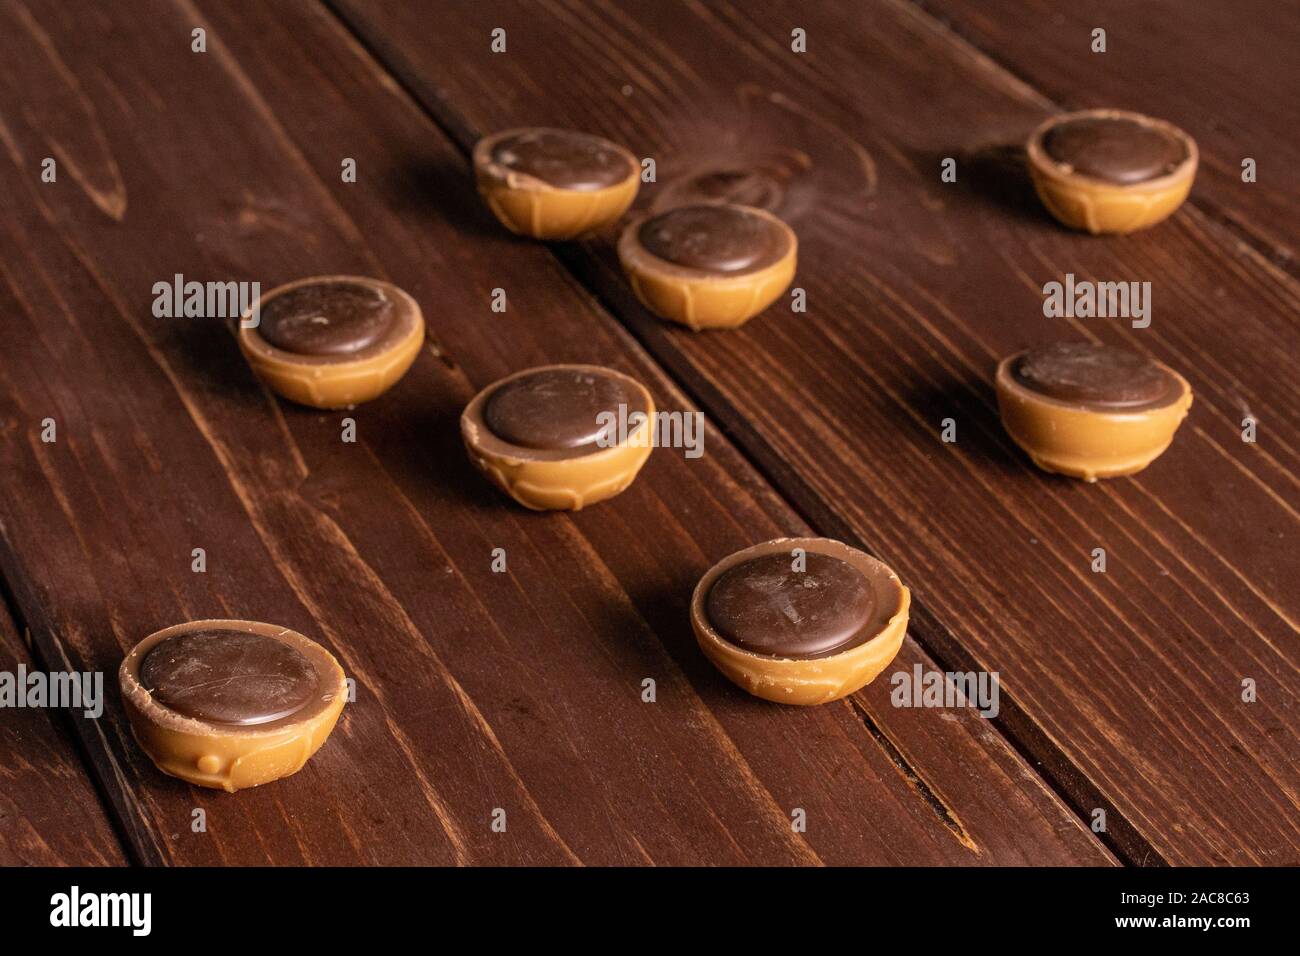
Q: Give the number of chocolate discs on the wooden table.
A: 8